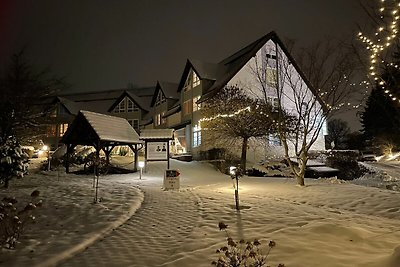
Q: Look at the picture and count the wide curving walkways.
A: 1